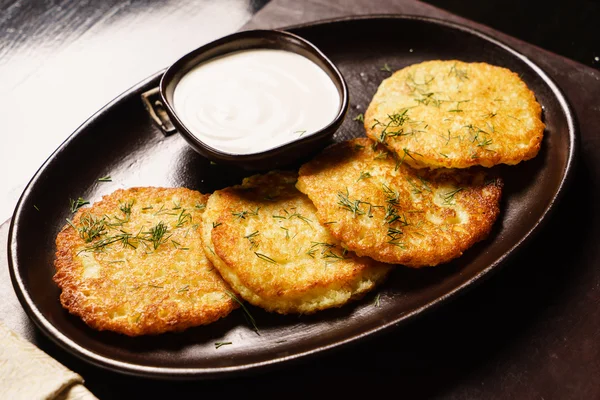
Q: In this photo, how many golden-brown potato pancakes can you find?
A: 4